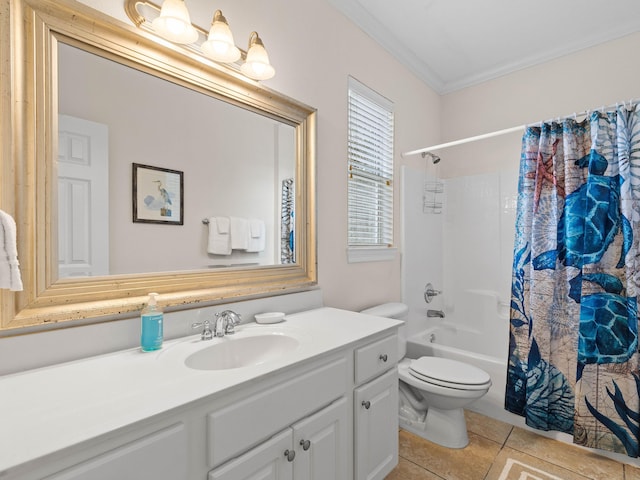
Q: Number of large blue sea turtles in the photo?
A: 2